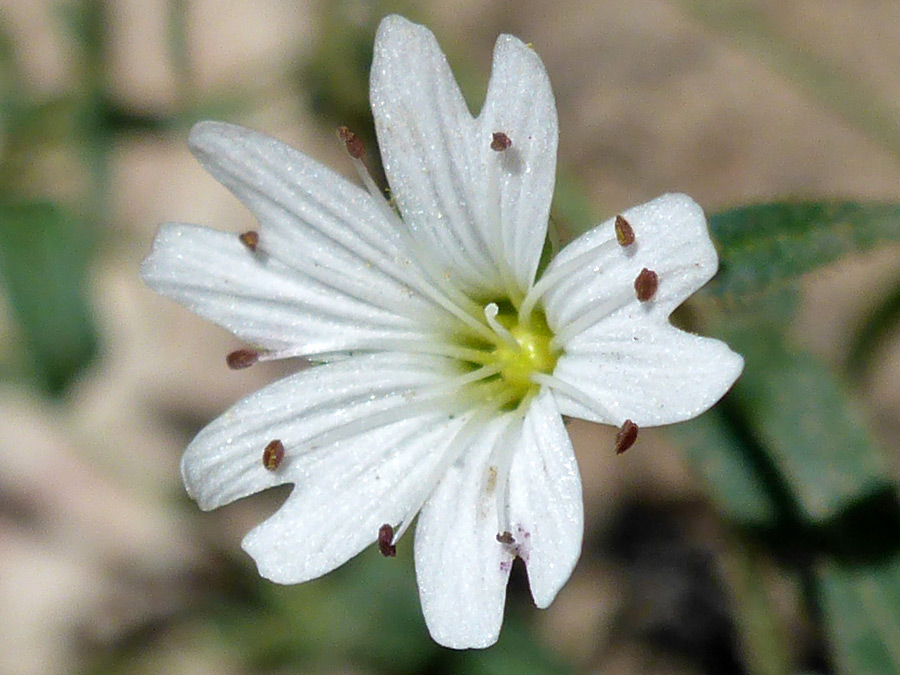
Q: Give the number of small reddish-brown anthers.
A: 10